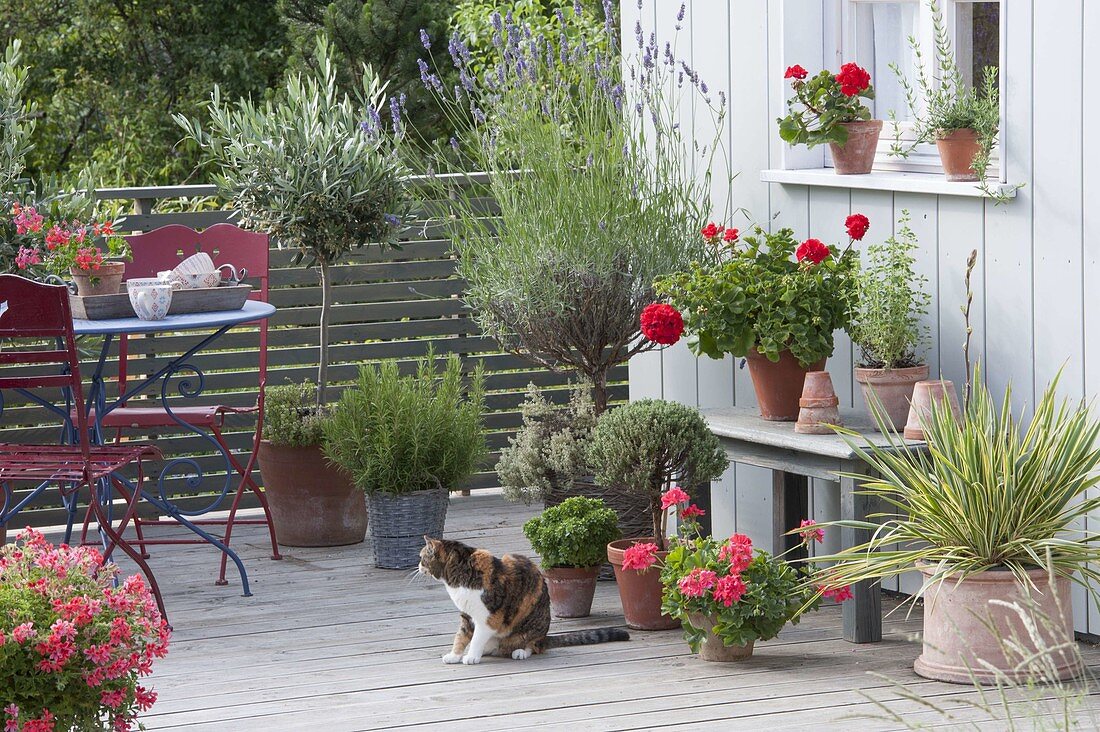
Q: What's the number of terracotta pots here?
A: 13